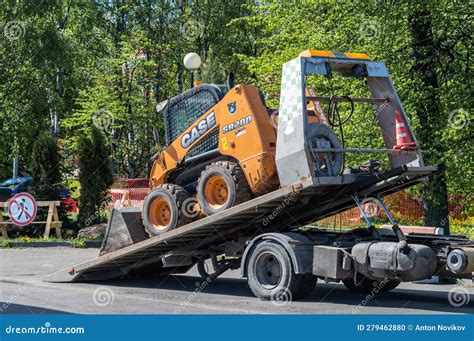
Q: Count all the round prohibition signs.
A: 1